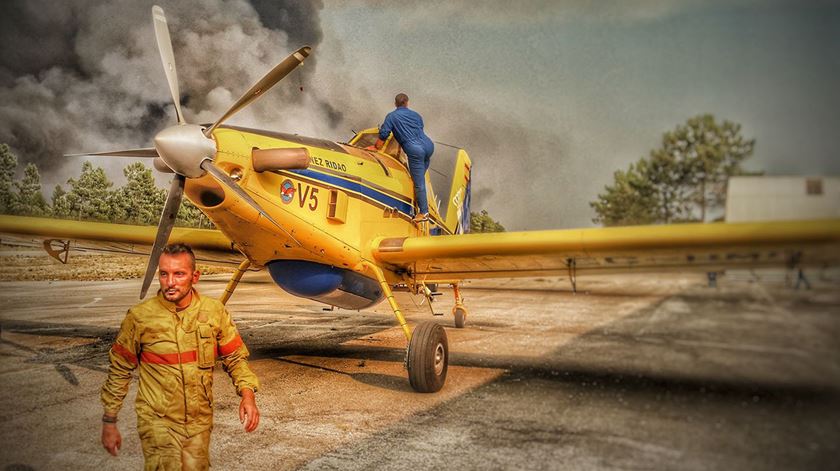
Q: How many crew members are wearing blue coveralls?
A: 1